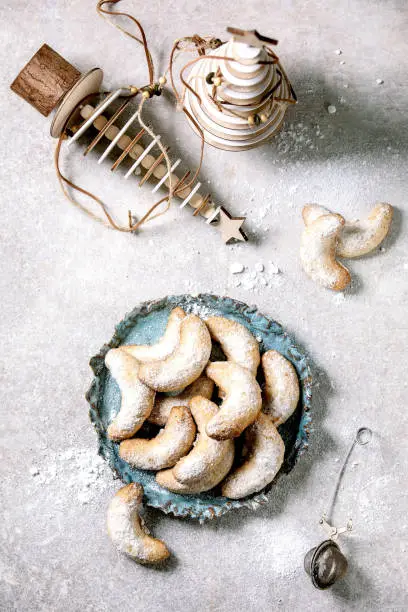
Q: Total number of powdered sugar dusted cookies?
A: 14